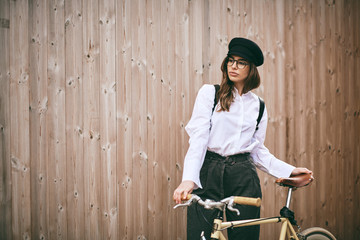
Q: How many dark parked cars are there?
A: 0